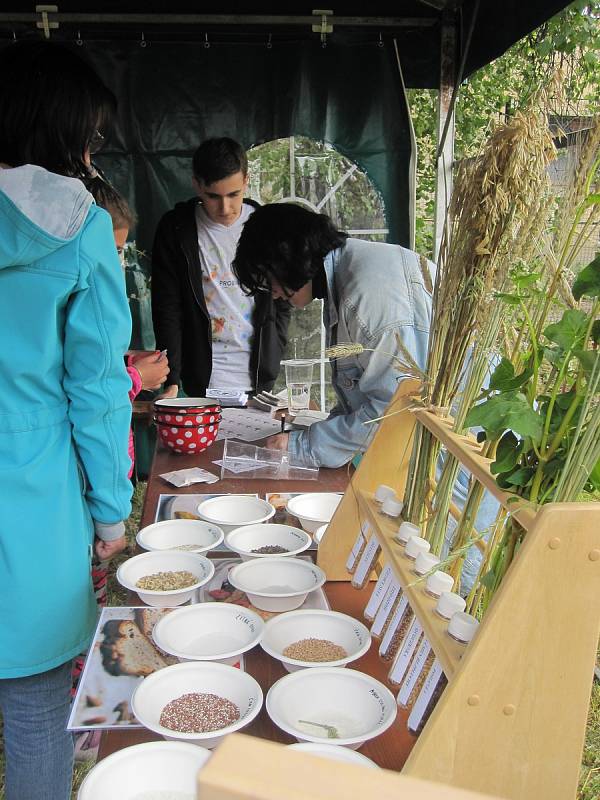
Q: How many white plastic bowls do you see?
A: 13